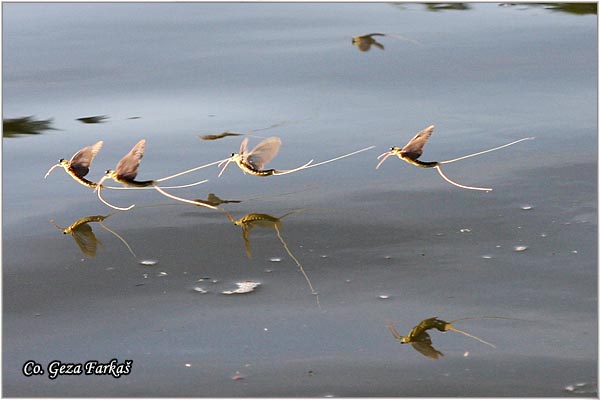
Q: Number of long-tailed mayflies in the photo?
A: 4